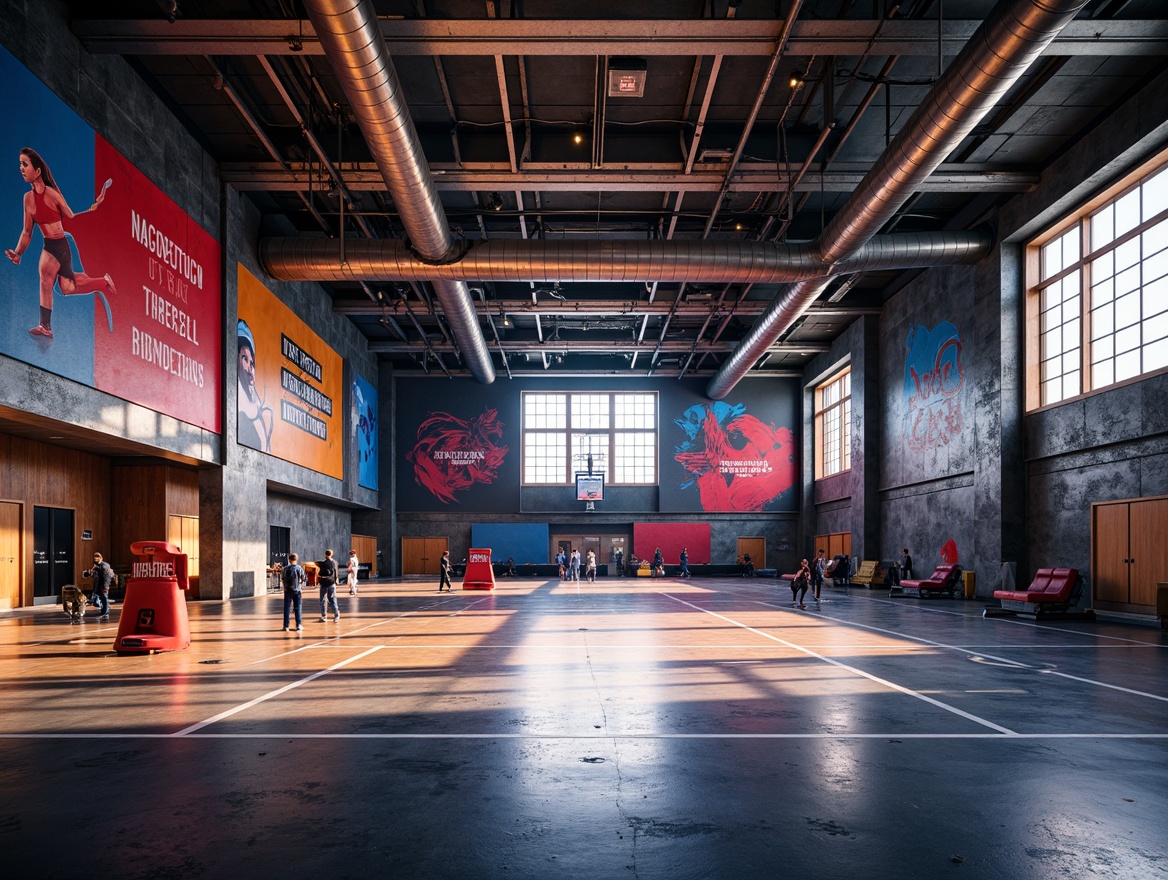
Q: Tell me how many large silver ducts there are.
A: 3